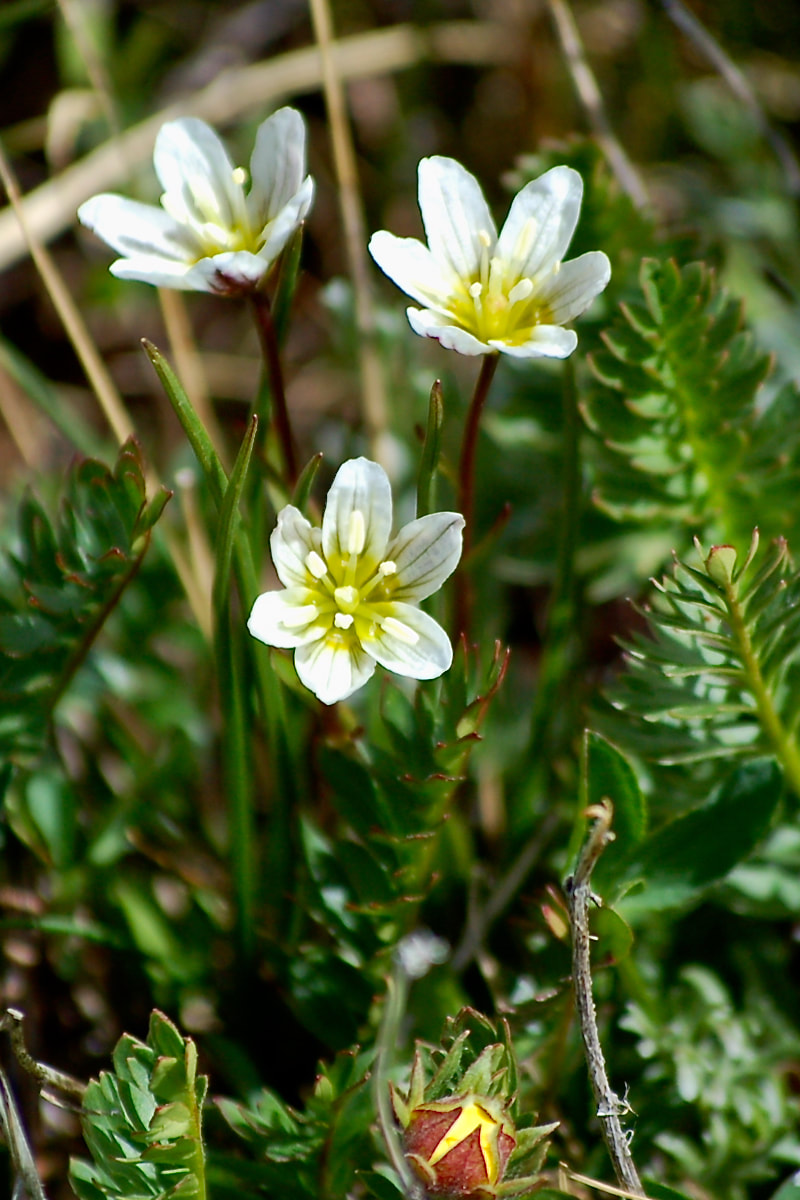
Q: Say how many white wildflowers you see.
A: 3